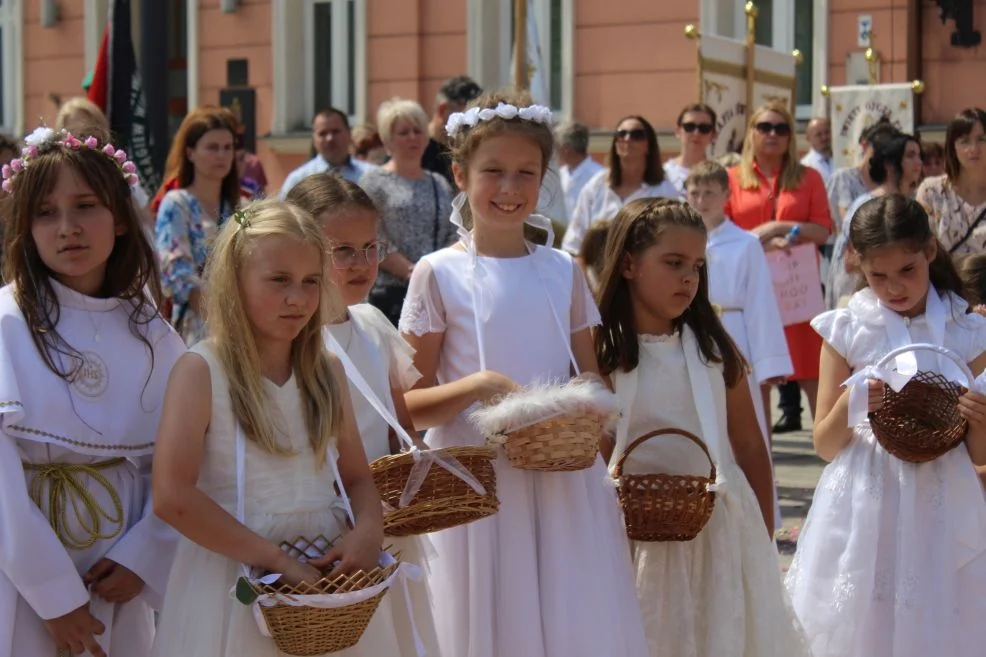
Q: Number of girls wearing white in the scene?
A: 6